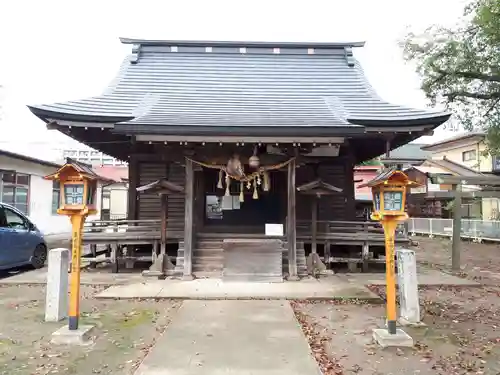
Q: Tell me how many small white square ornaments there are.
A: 5